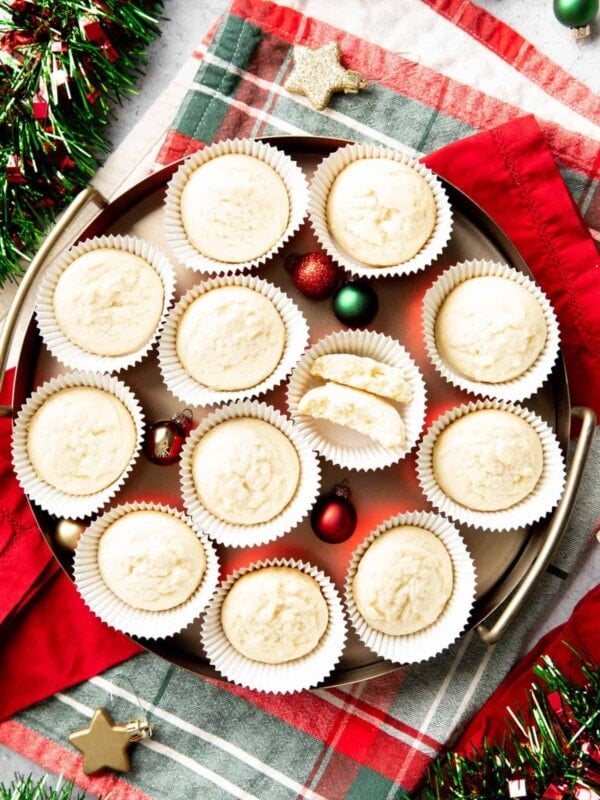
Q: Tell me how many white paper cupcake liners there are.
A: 12